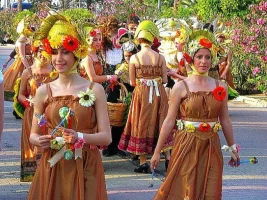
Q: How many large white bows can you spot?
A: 1